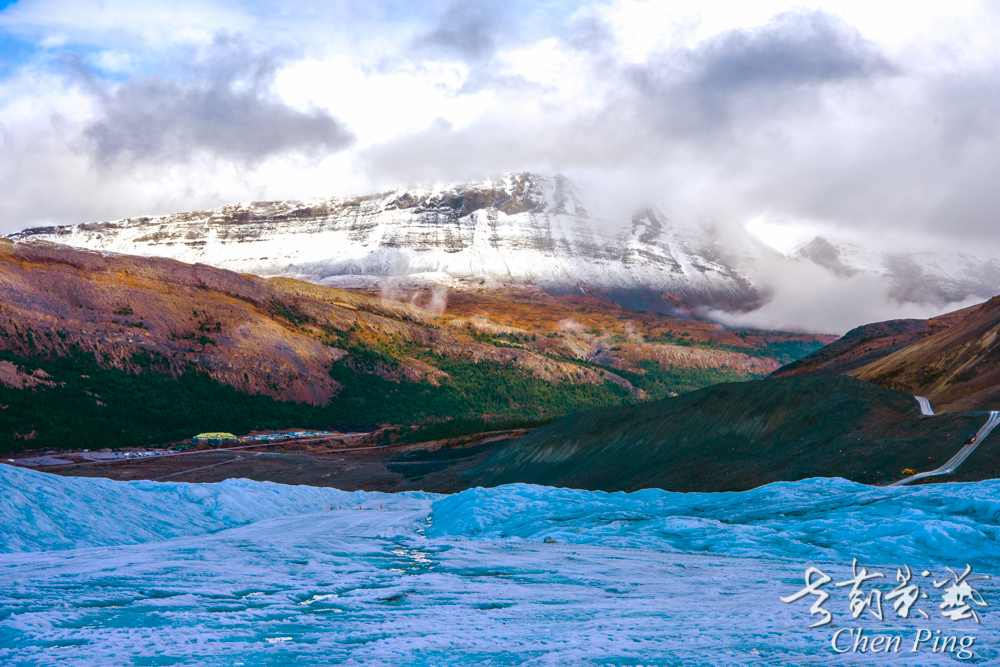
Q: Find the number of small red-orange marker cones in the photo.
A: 4